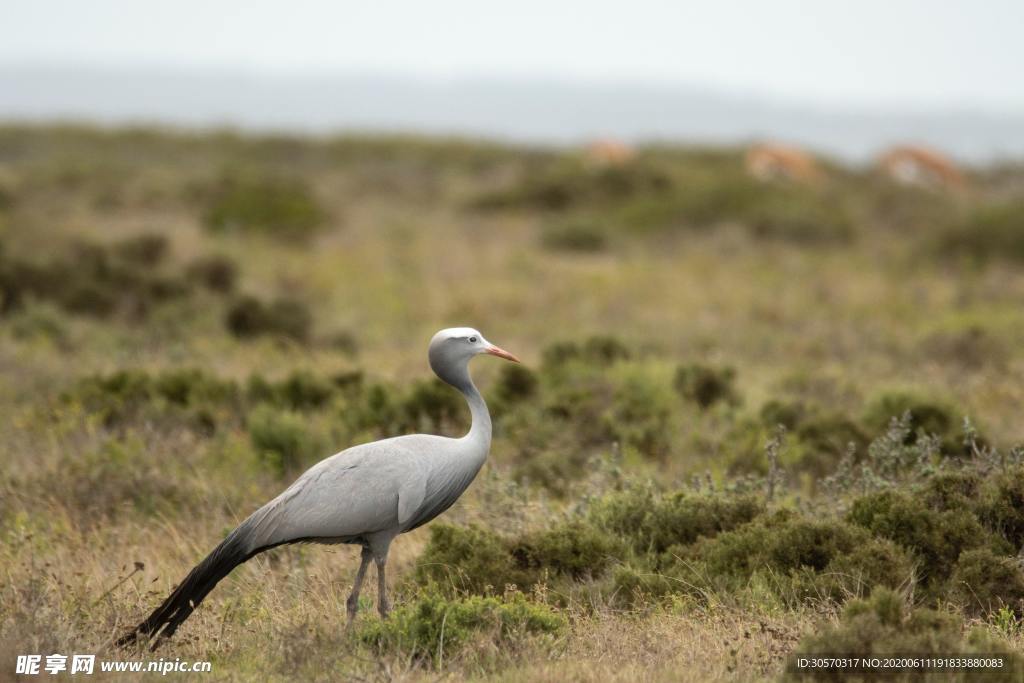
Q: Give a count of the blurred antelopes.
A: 3